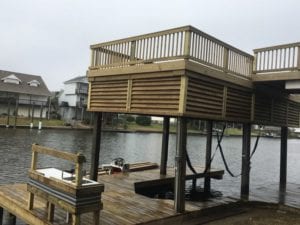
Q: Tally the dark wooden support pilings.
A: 6